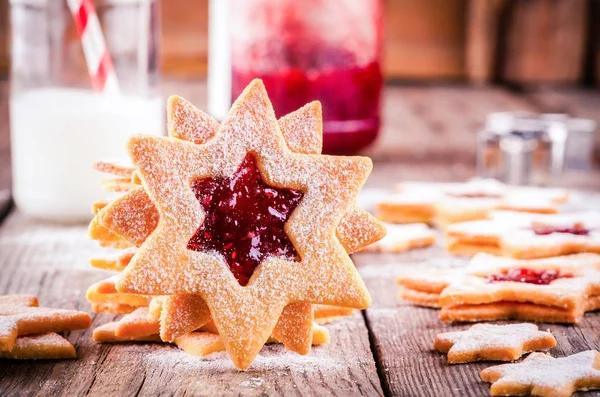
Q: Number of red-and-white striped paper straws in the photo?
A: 1